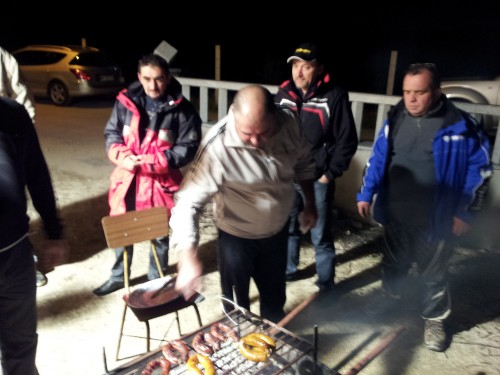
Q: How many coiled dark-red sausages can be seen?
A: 4